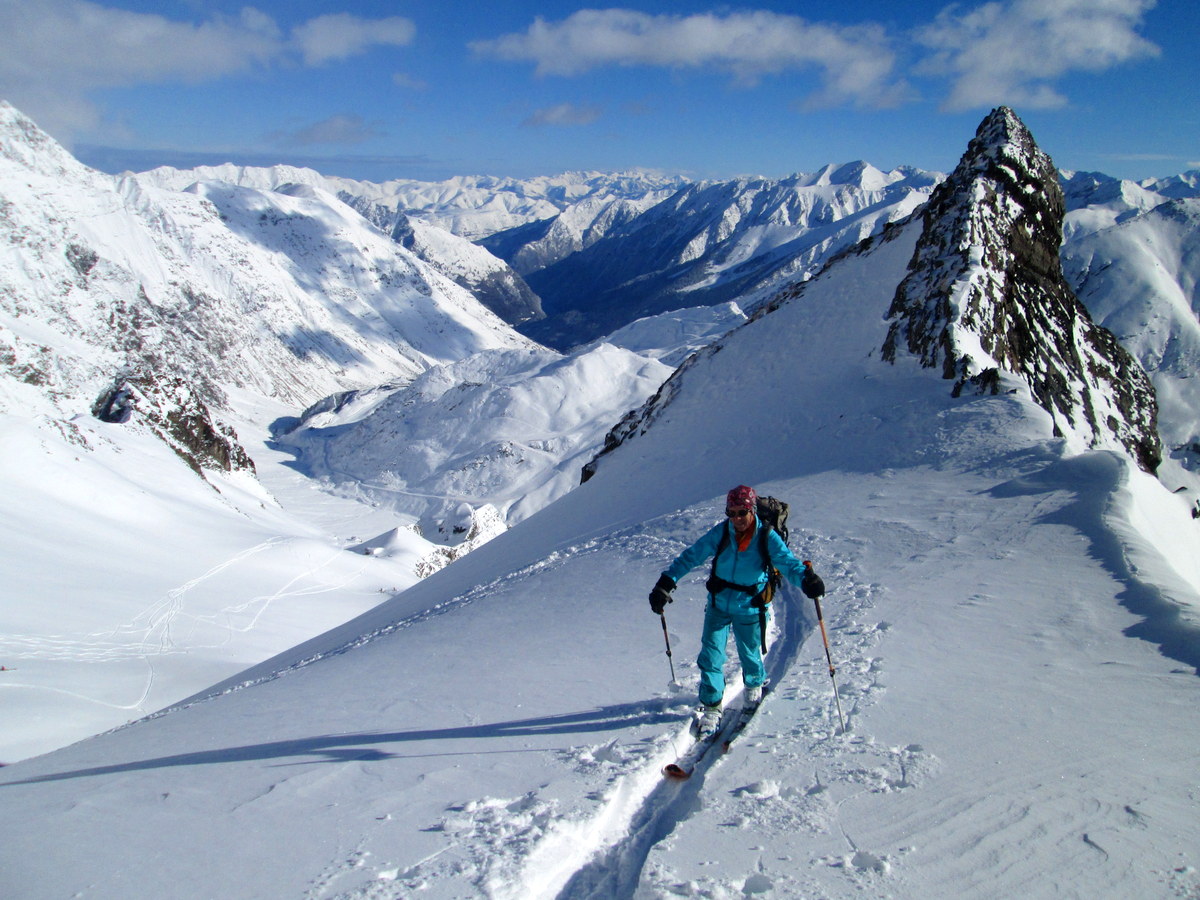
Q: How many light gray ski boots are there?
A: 2